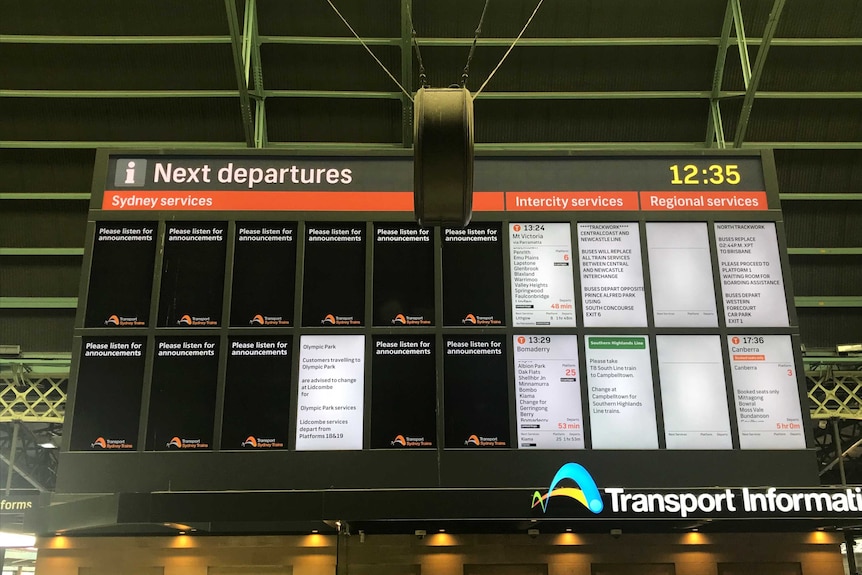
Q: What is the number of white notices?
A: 9